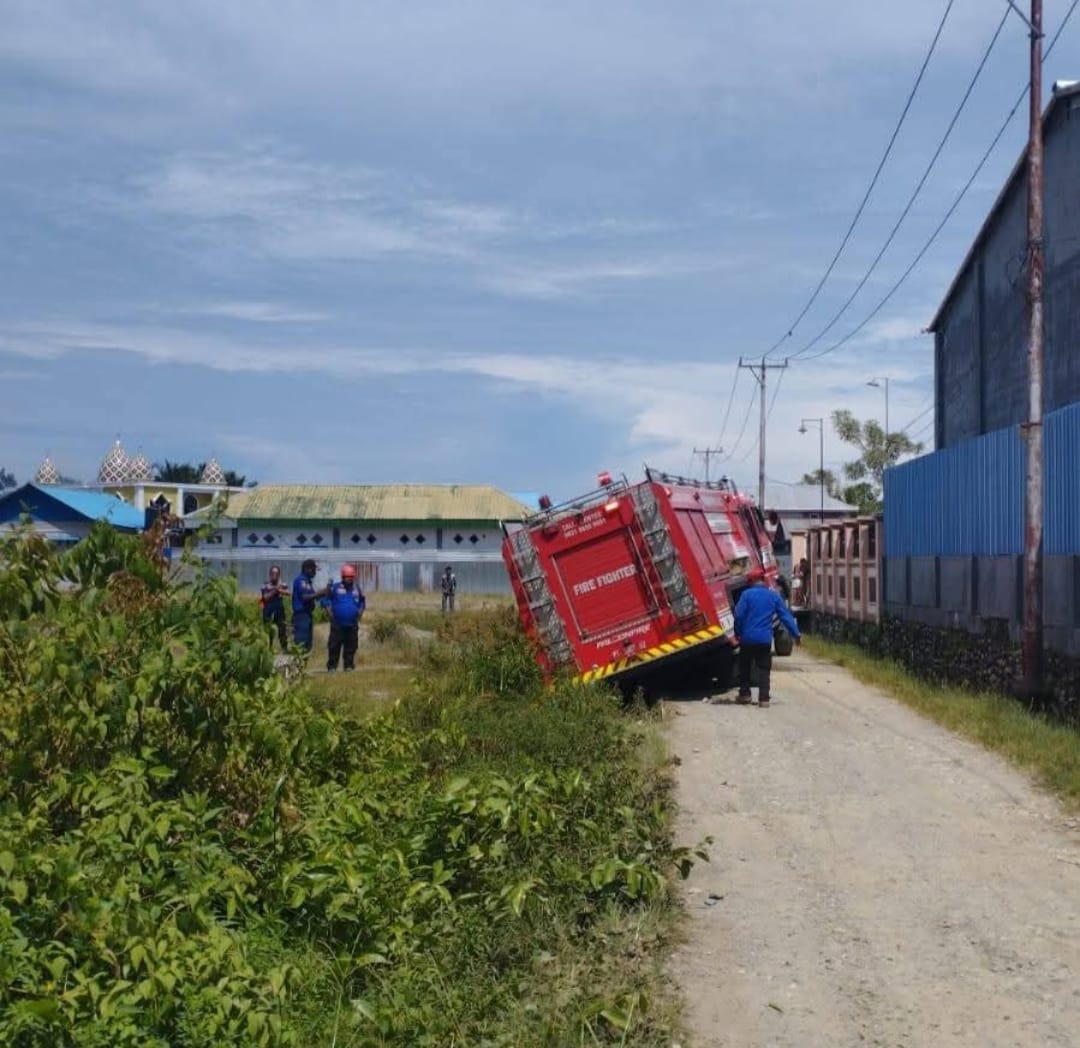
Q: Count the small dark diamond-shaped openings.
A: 10